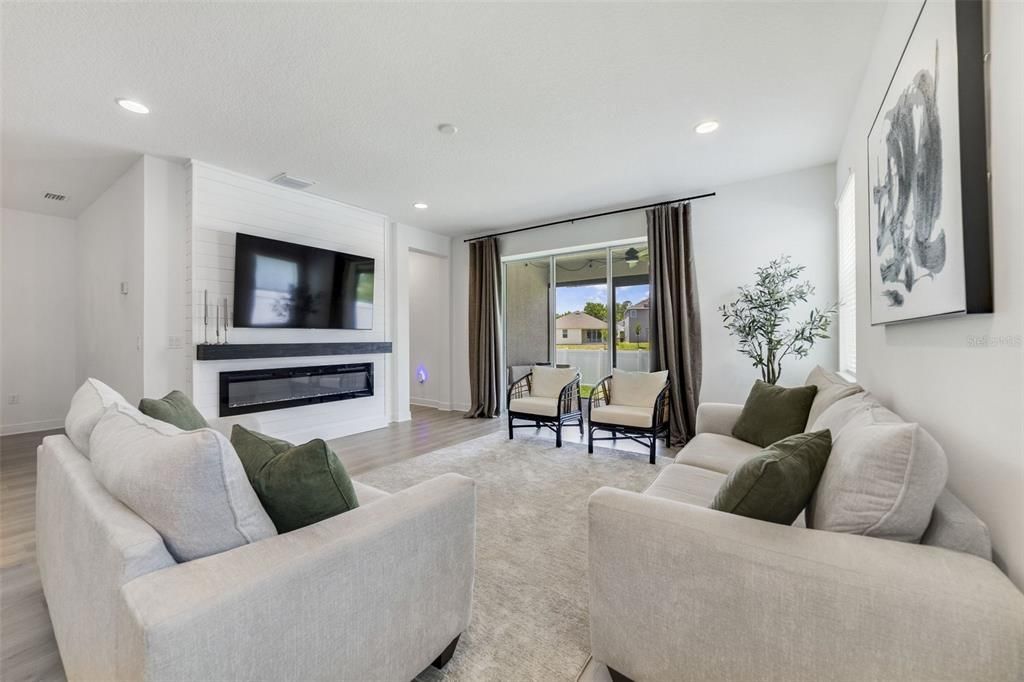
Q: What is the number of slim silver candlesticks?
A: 3